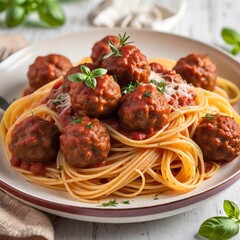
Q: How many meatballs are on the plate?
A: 10